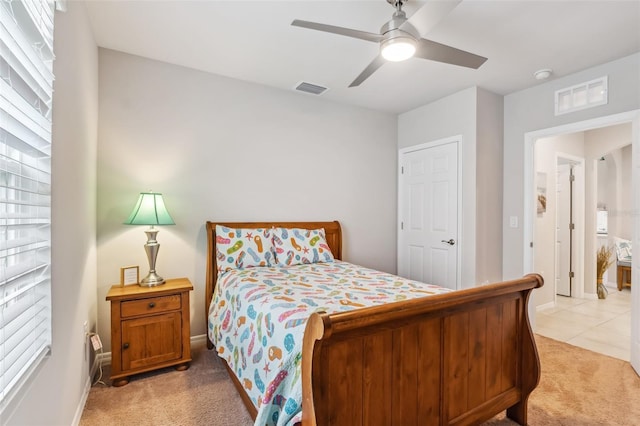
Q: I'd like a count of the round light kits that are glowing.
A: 1